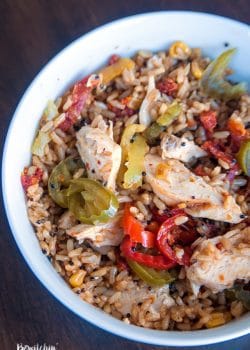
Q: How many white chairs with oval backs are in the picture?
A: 0